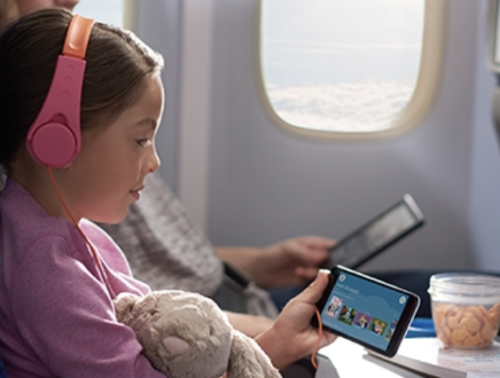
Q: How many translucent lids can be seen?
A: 1